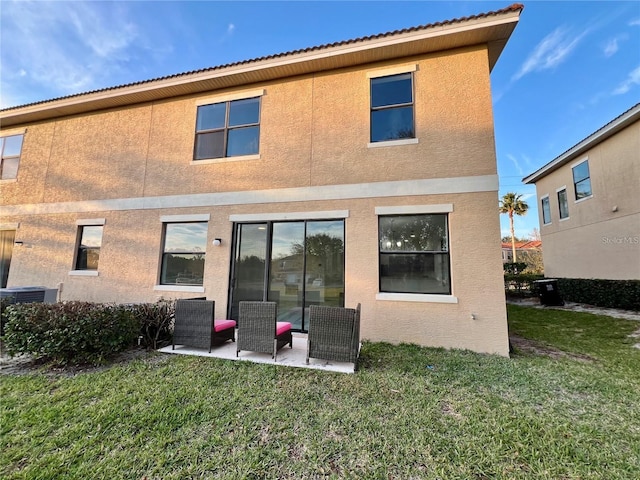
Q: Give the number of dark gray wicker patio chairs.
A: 3